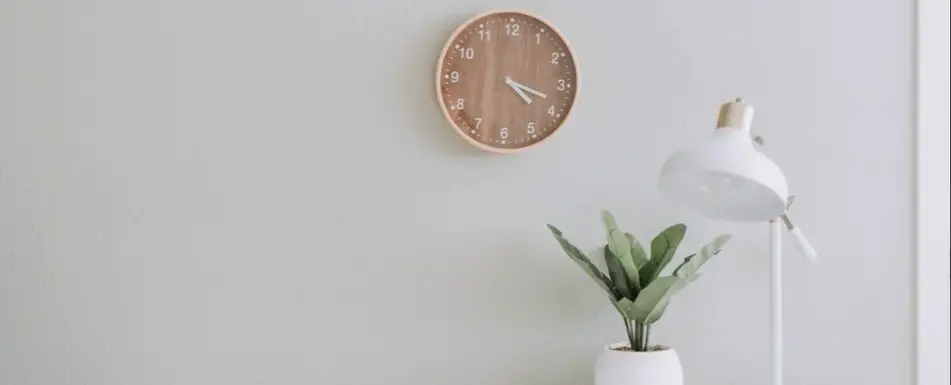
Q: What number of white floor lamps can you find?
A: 1